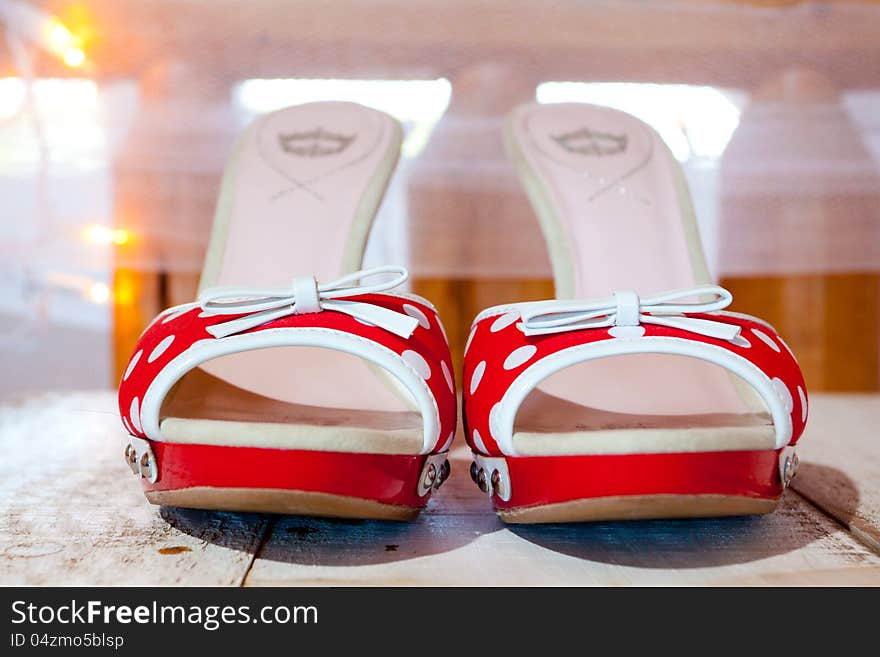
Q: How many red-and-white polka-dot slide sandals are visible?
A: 2